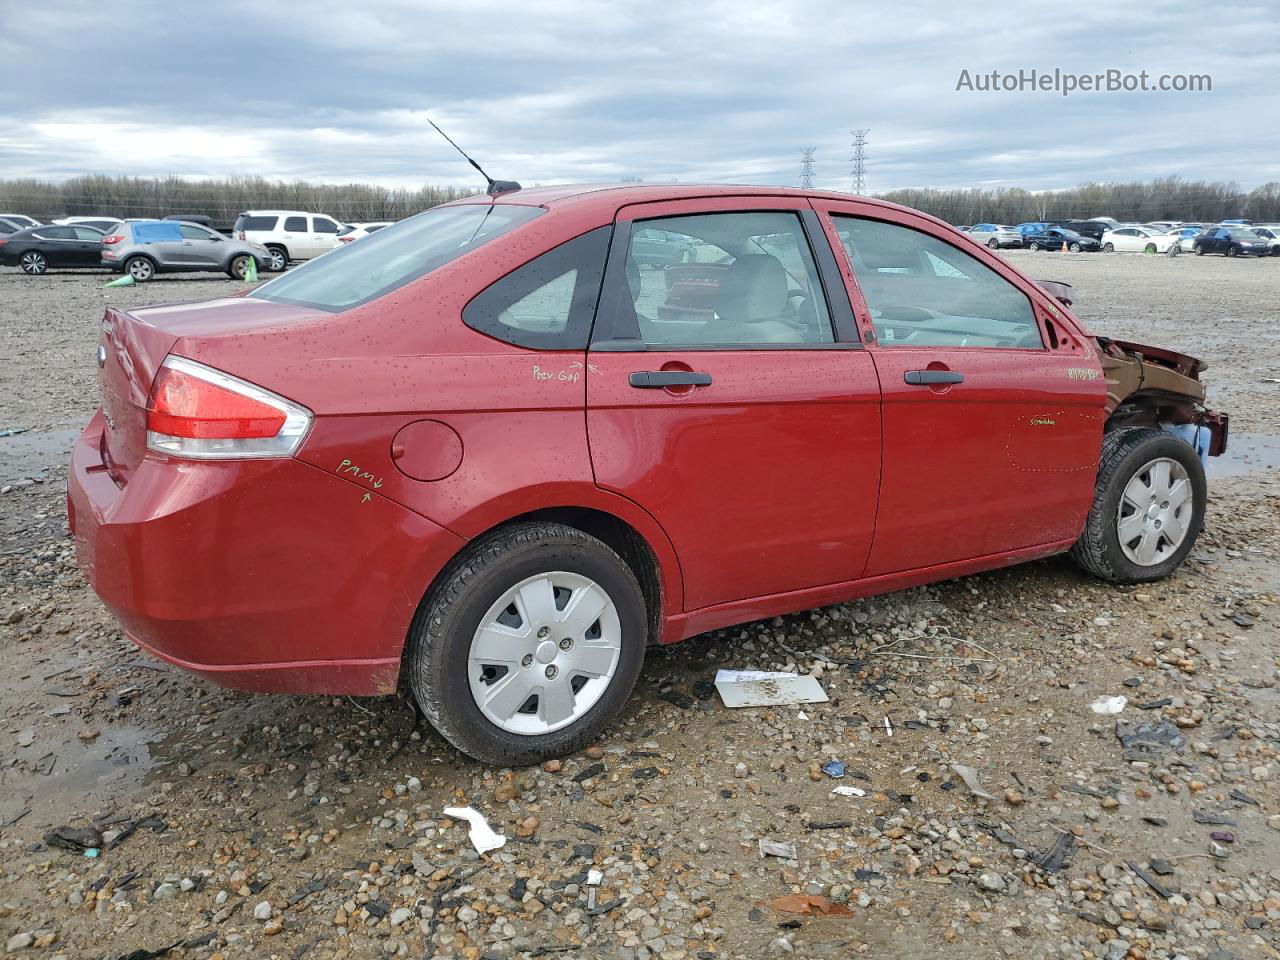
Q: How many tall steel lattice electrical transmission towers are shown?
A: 2